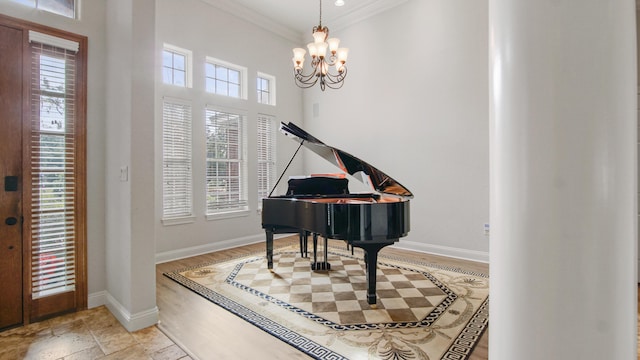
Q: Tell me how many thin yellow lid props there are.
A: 0